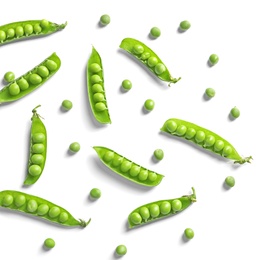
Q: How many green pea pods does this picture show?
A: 9